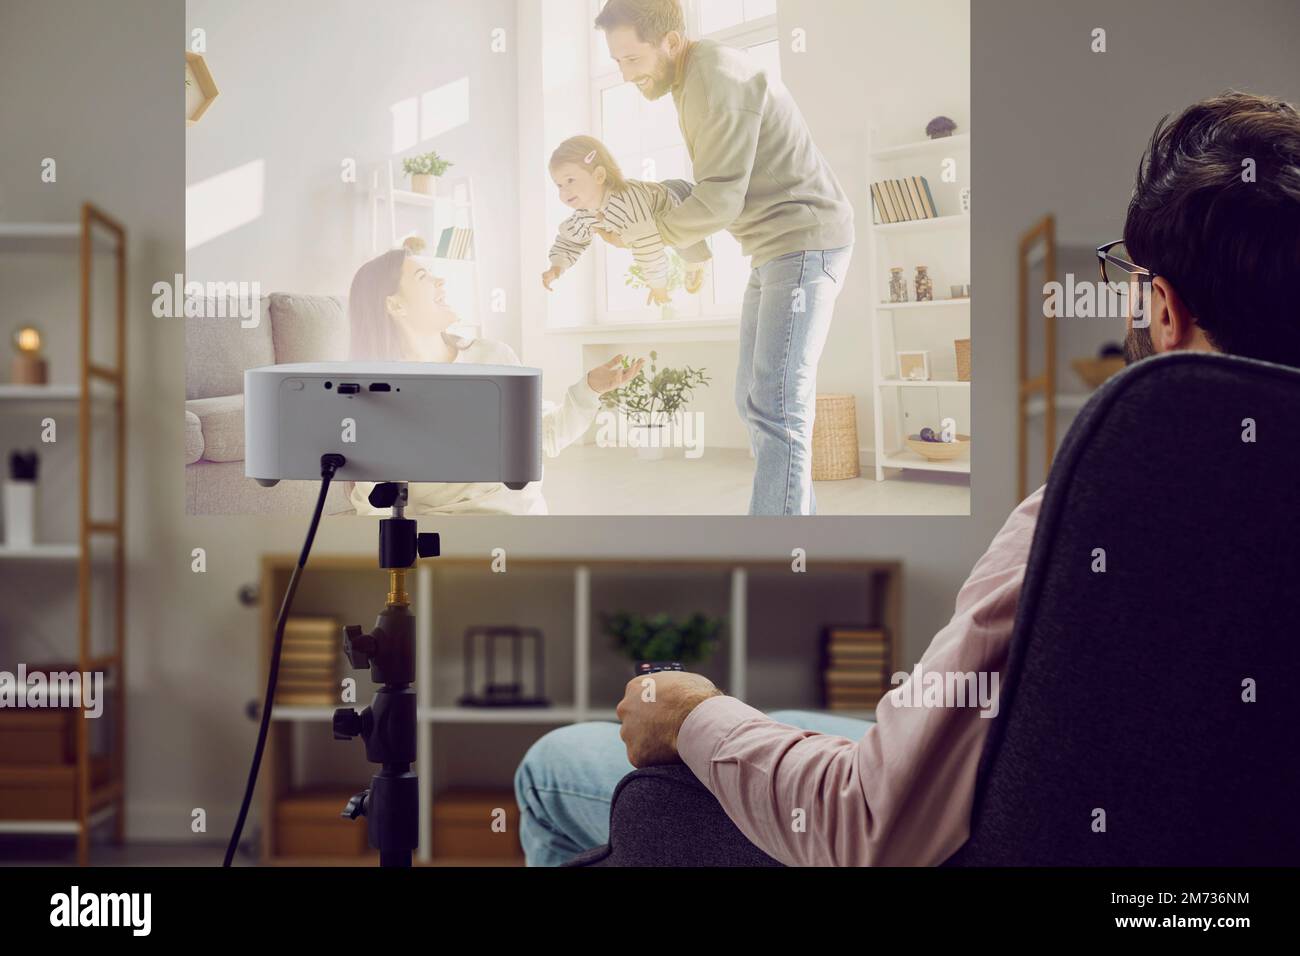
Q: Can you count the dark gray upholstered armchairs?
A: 1